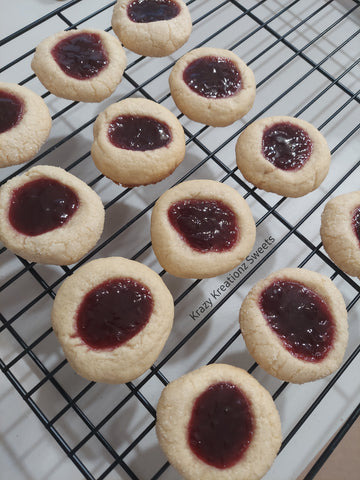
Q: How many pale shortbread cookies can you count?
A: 12